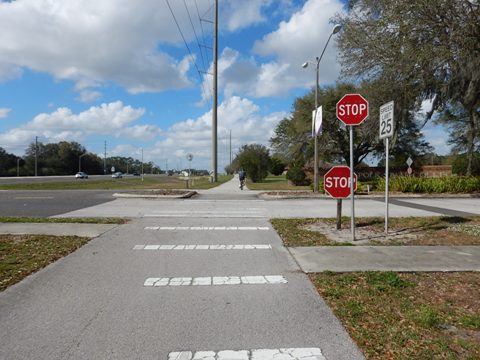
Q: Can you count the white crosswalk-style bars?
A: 4